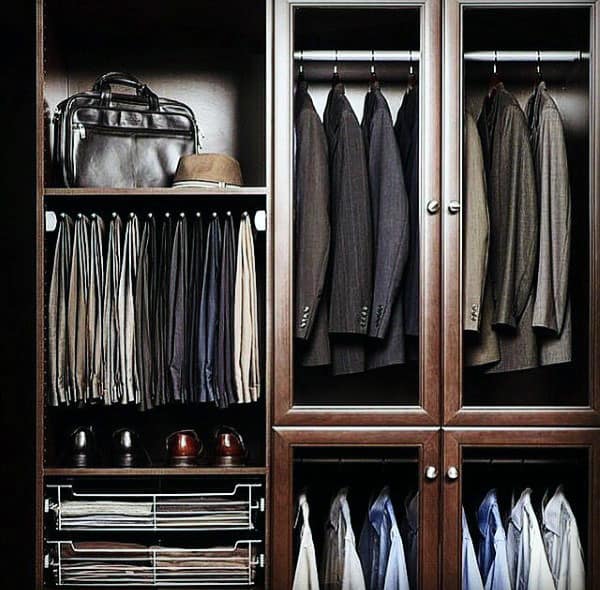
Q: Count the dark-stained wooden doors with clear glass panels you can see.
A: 4